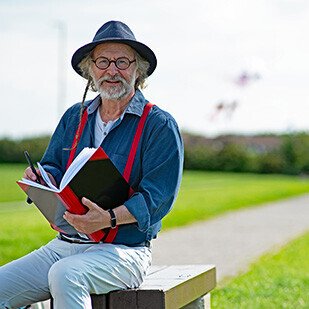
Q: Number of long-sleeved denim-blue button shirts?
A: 1